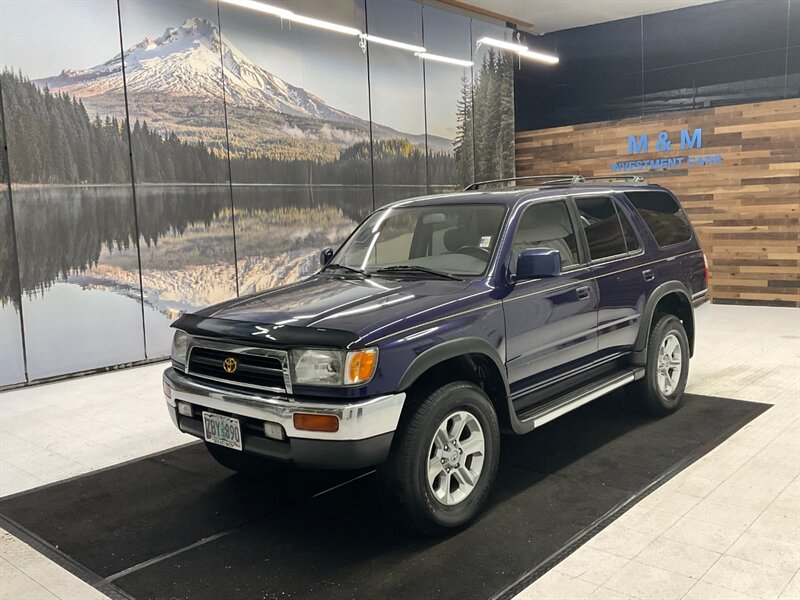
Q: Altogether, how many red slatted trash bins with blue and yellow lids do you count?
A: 0